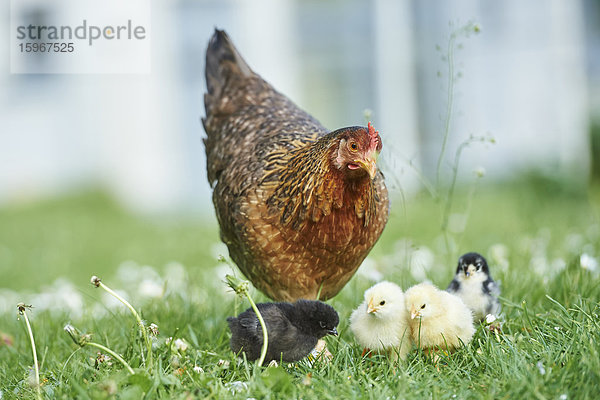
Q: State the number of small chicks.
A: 4